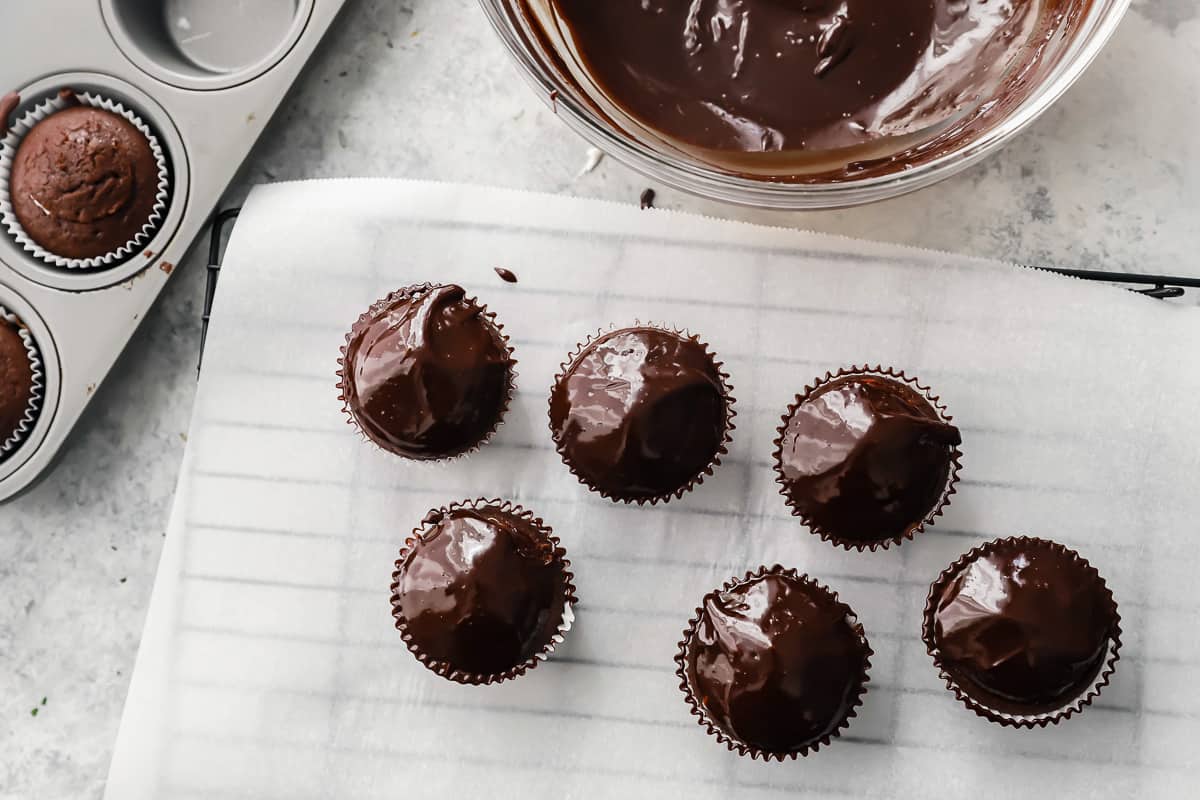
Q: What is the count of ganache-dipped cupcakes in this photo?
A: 6